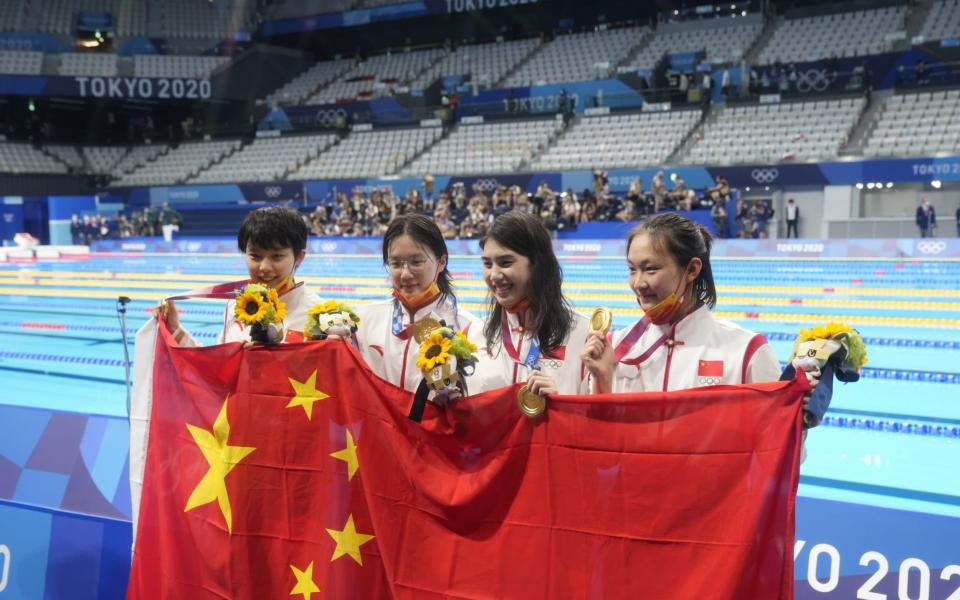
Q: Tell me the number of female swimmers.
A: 4